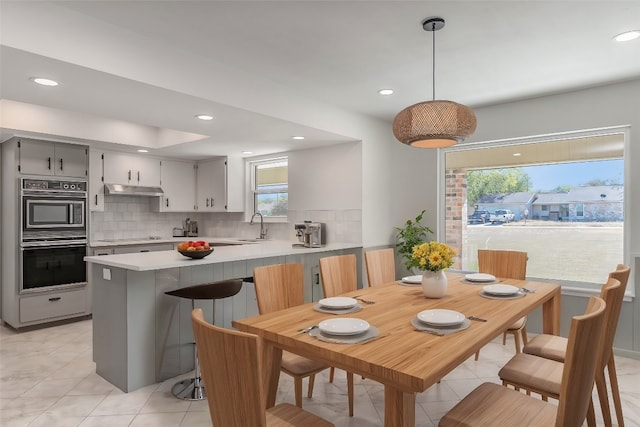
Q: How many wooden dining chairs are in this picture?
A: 8